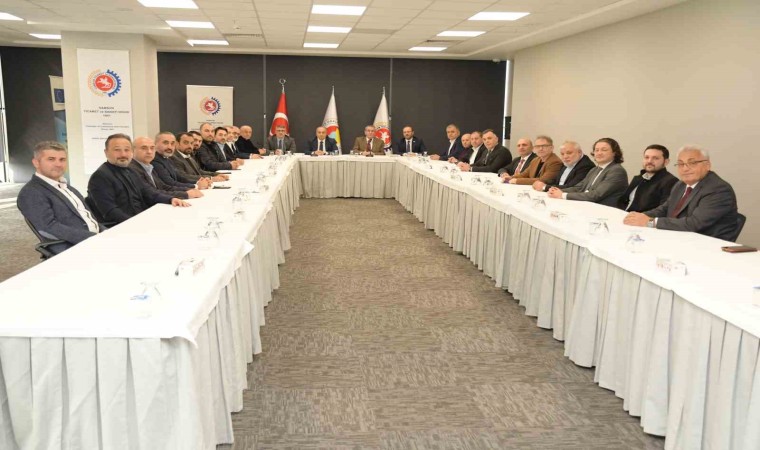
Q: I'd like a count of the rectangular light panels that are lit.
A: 11